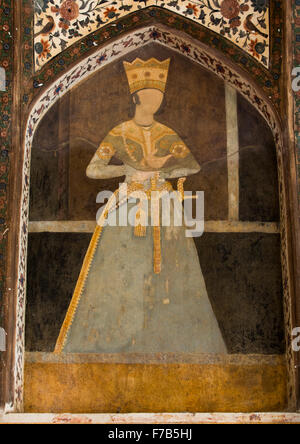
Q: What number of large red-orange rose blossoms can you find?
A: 2